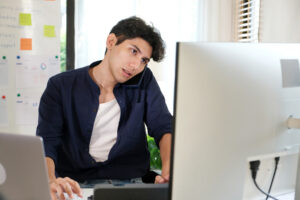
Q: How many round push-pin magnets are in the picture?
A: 5